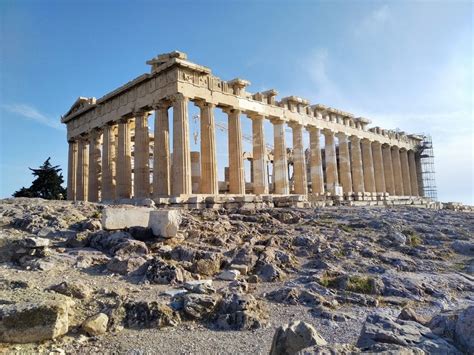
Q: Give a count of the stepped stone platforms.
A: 1